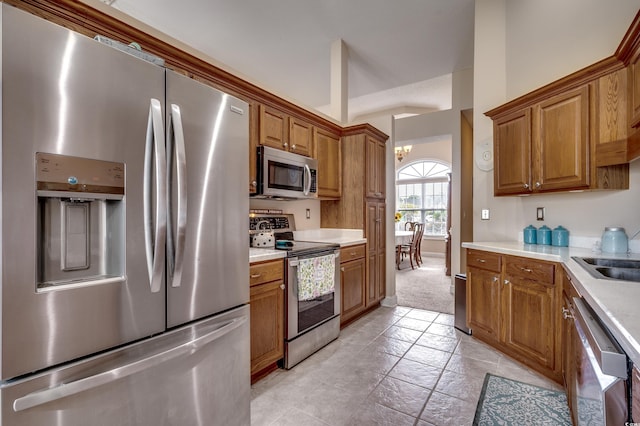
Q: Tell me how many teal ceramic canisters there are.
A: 3